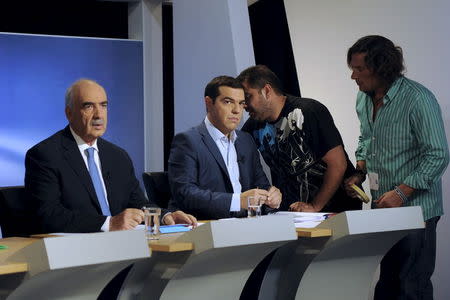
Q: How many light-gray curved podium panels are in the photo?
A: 3